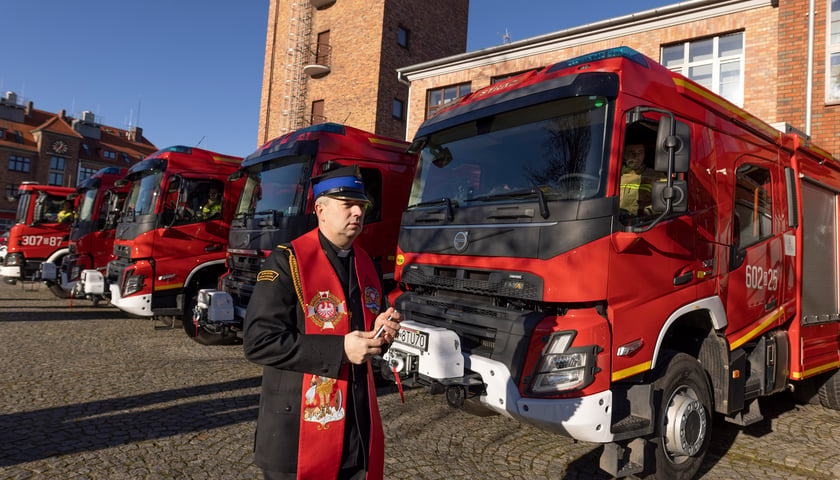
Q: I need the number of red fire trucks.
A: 5